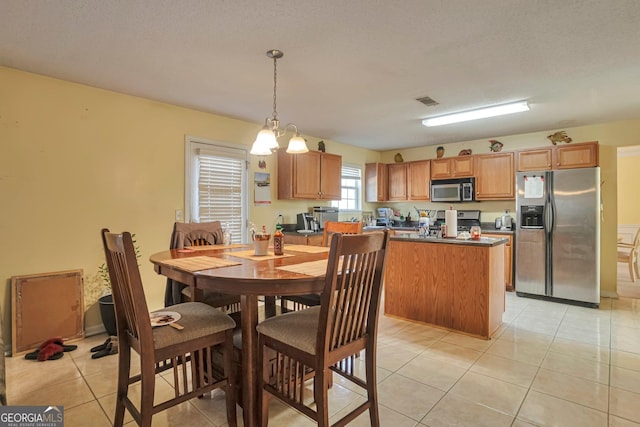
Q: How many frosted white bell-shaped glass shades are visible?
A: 3